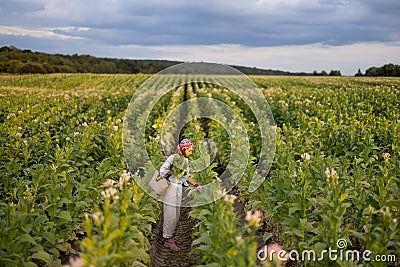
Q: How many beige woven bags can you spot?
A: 1